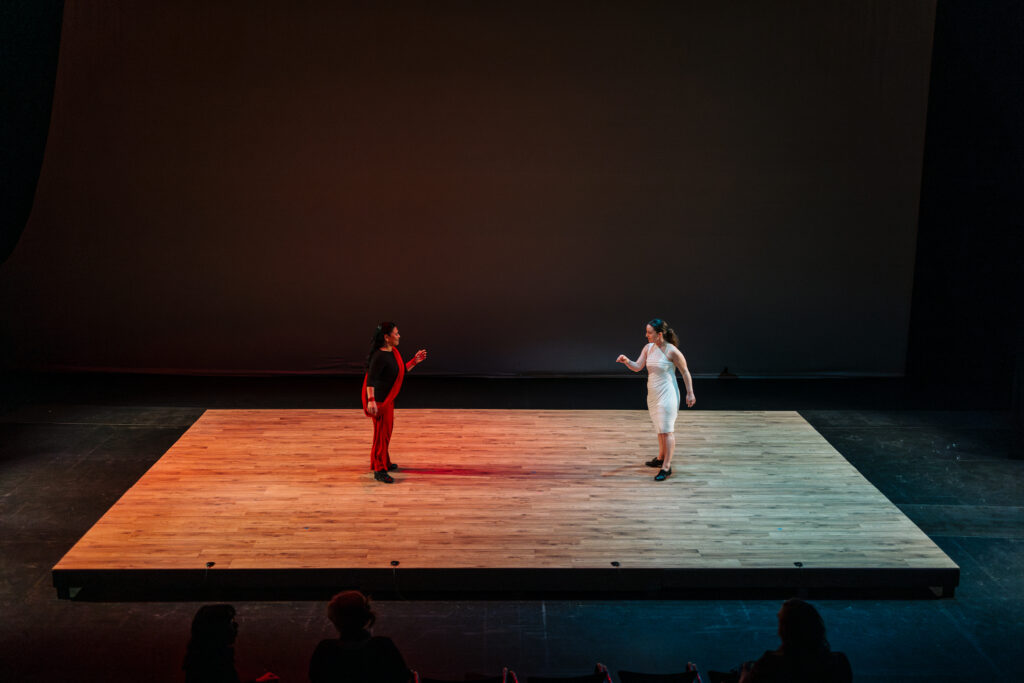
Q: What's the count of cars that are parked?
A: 0